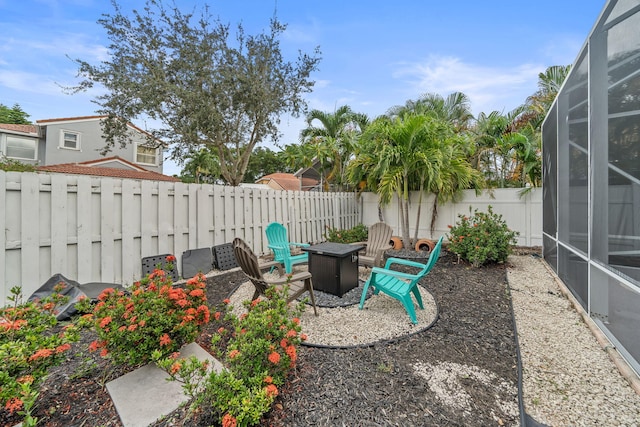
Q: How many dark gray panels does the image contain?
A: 3